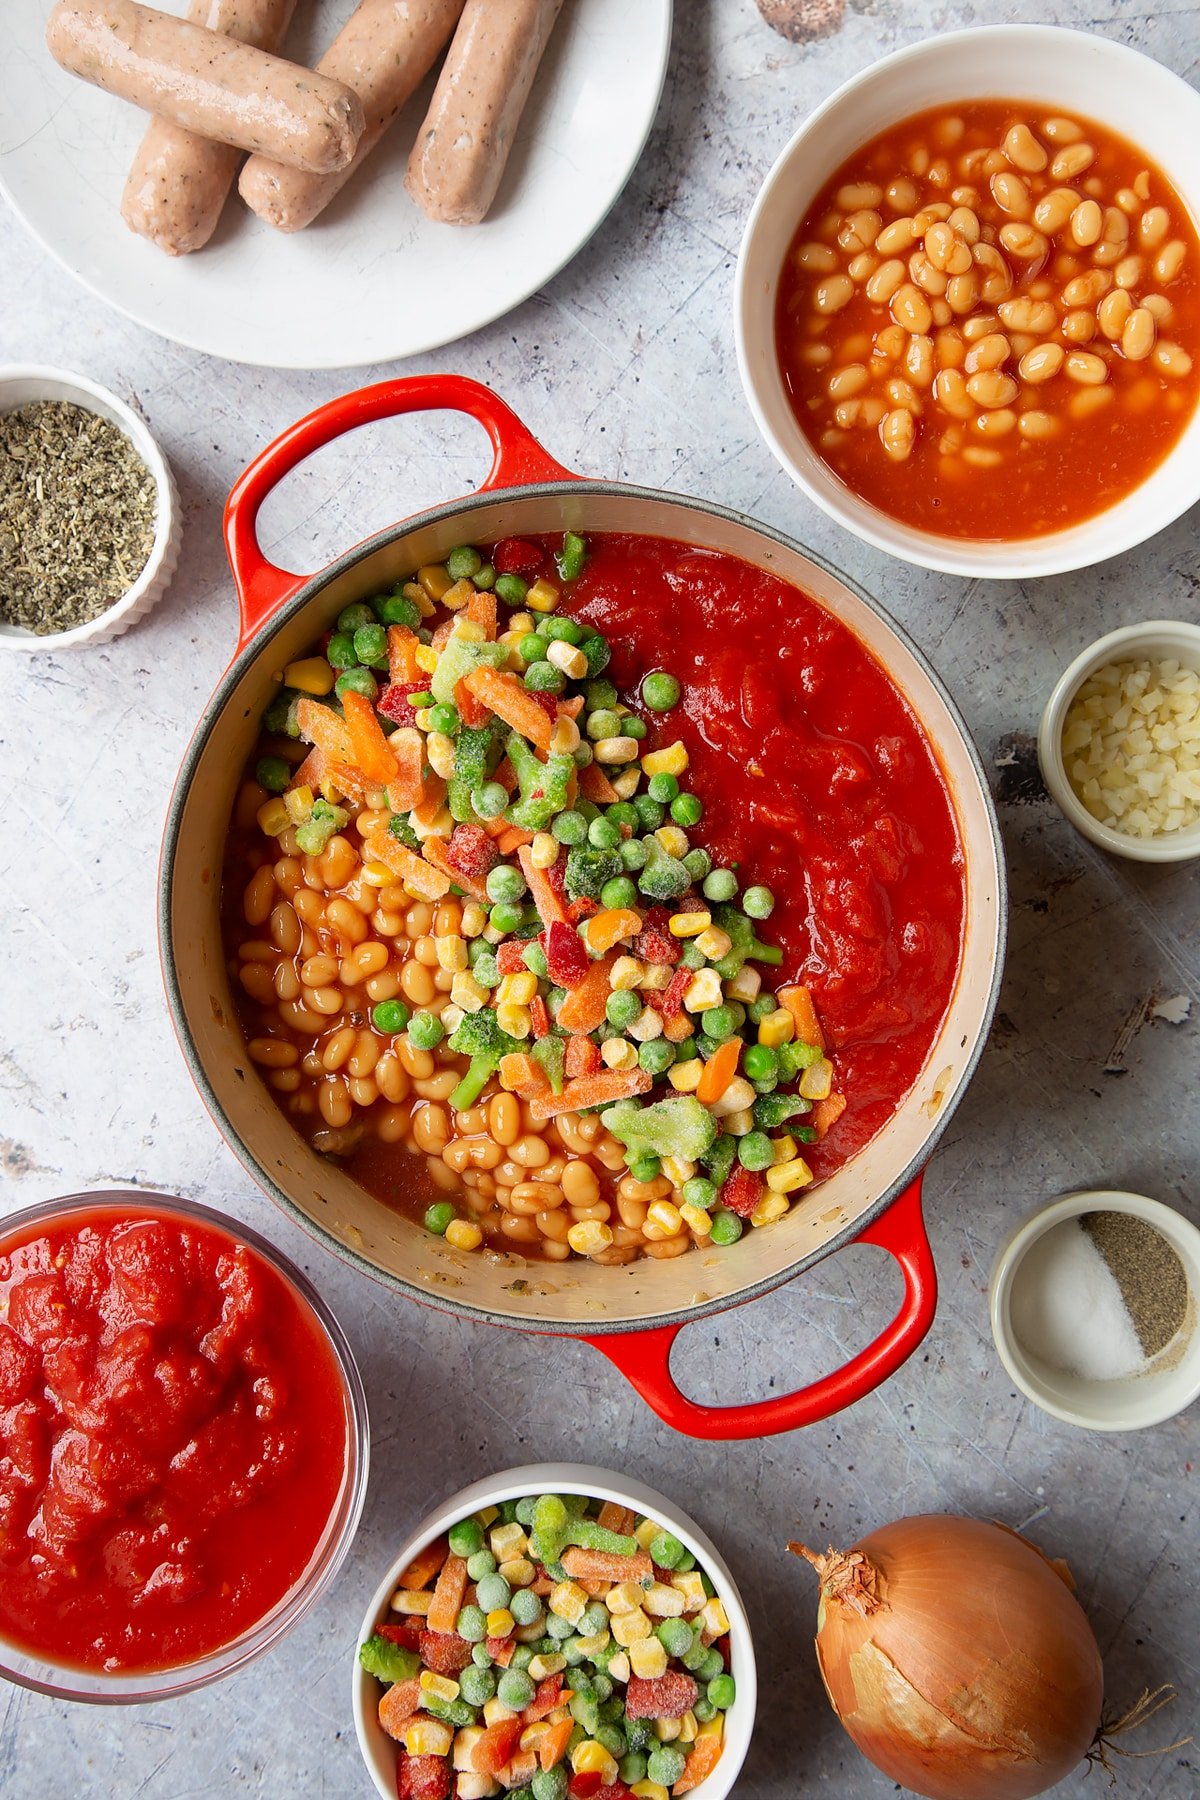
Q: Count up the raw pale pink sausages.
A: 4